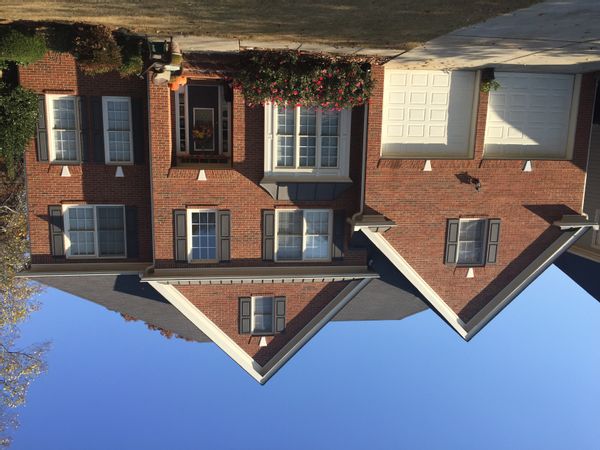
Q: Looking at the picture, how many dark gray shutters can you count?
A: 14